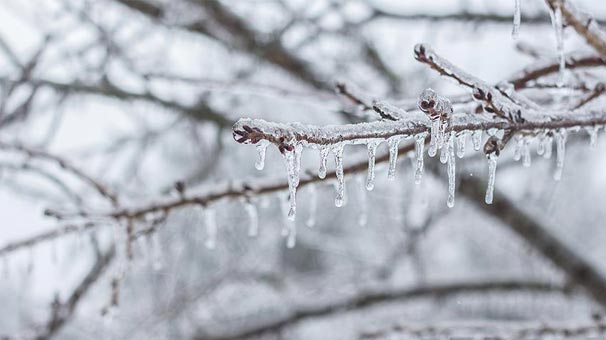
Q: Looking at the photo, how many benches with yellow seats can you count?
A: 0